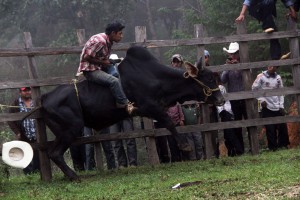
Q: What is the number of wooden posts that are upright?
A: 6